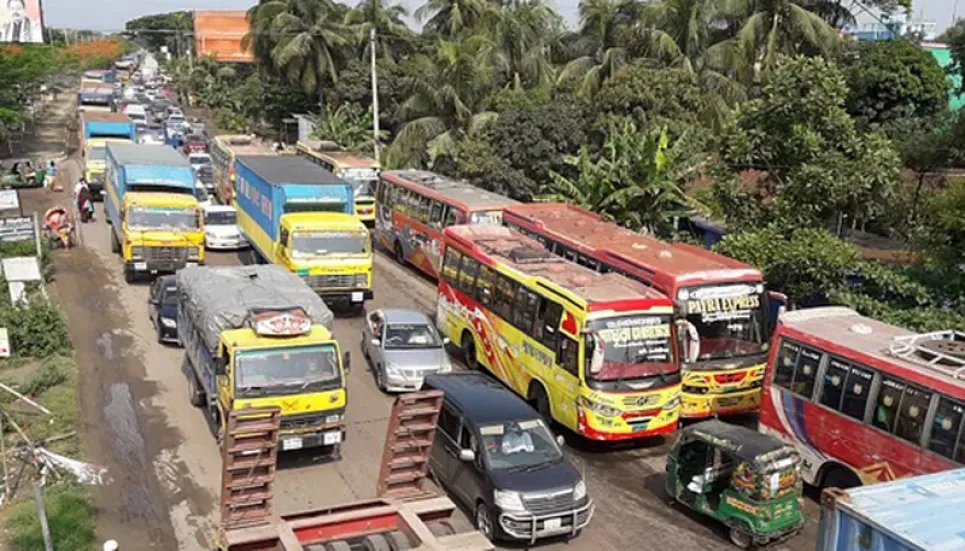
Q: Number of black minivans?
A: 1